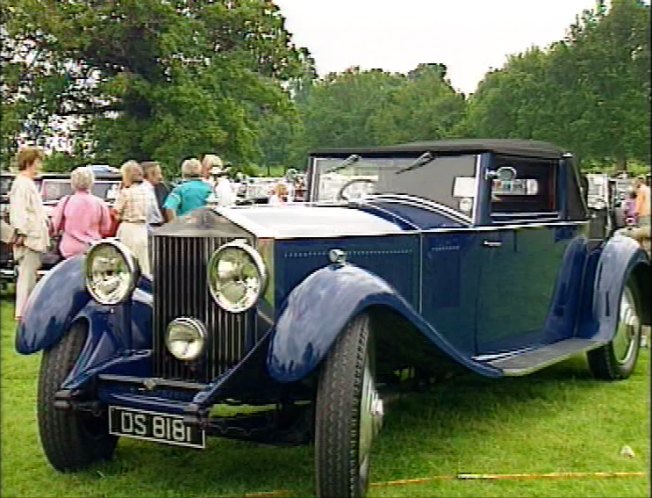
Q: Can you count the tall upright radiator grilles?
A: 1